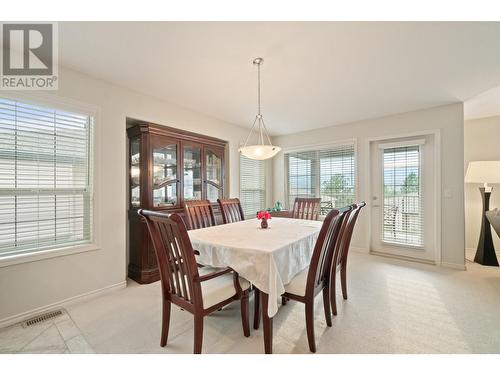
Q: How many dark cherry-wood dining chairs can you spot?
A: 6